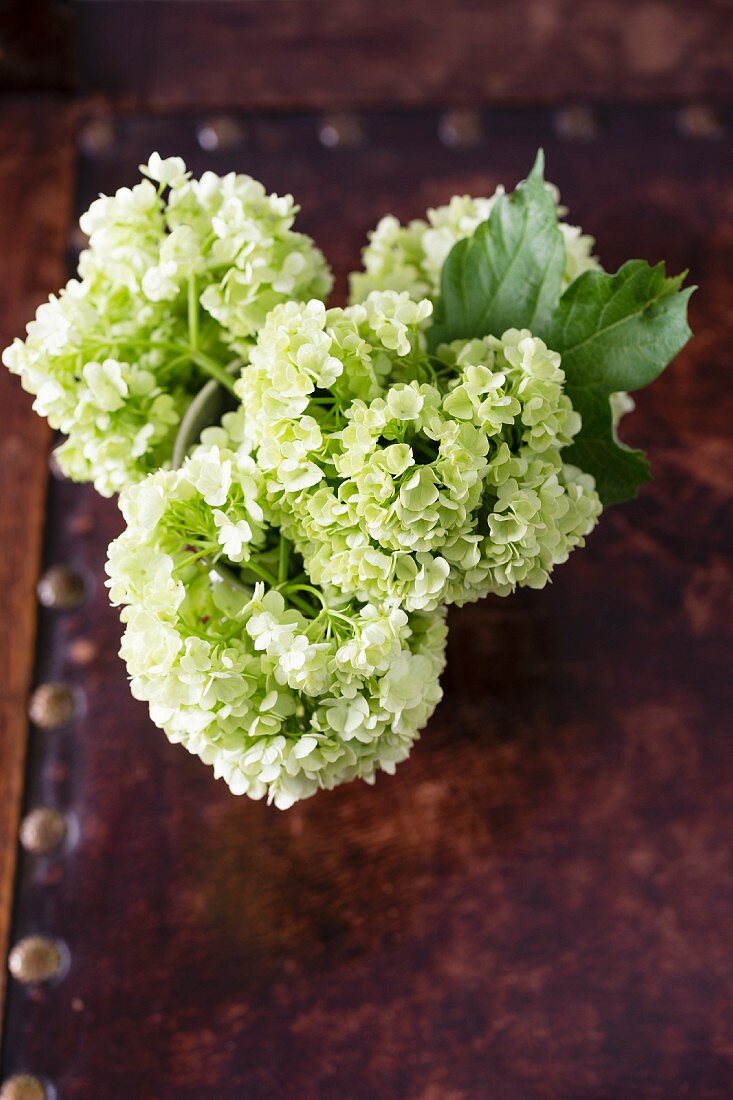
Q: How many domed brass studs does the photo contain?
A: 11